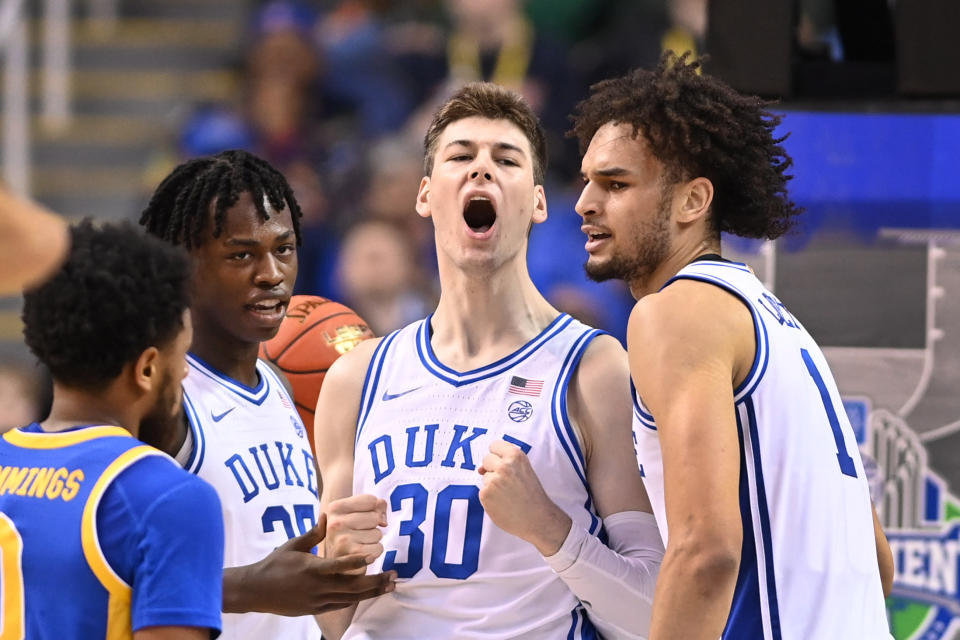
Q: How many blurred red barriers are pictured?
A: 0